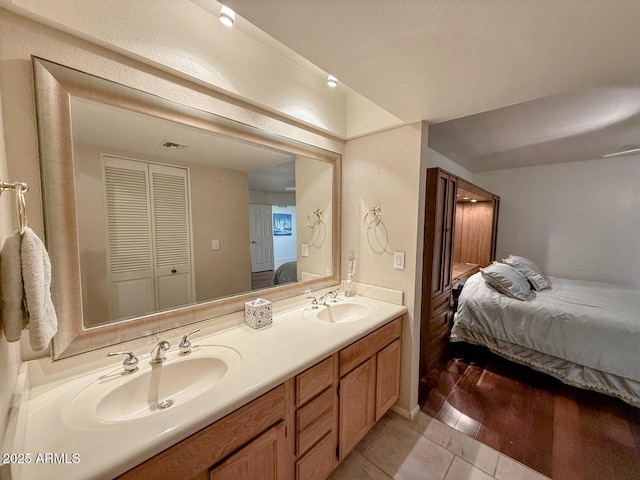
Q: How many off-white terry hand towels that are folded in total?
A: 1